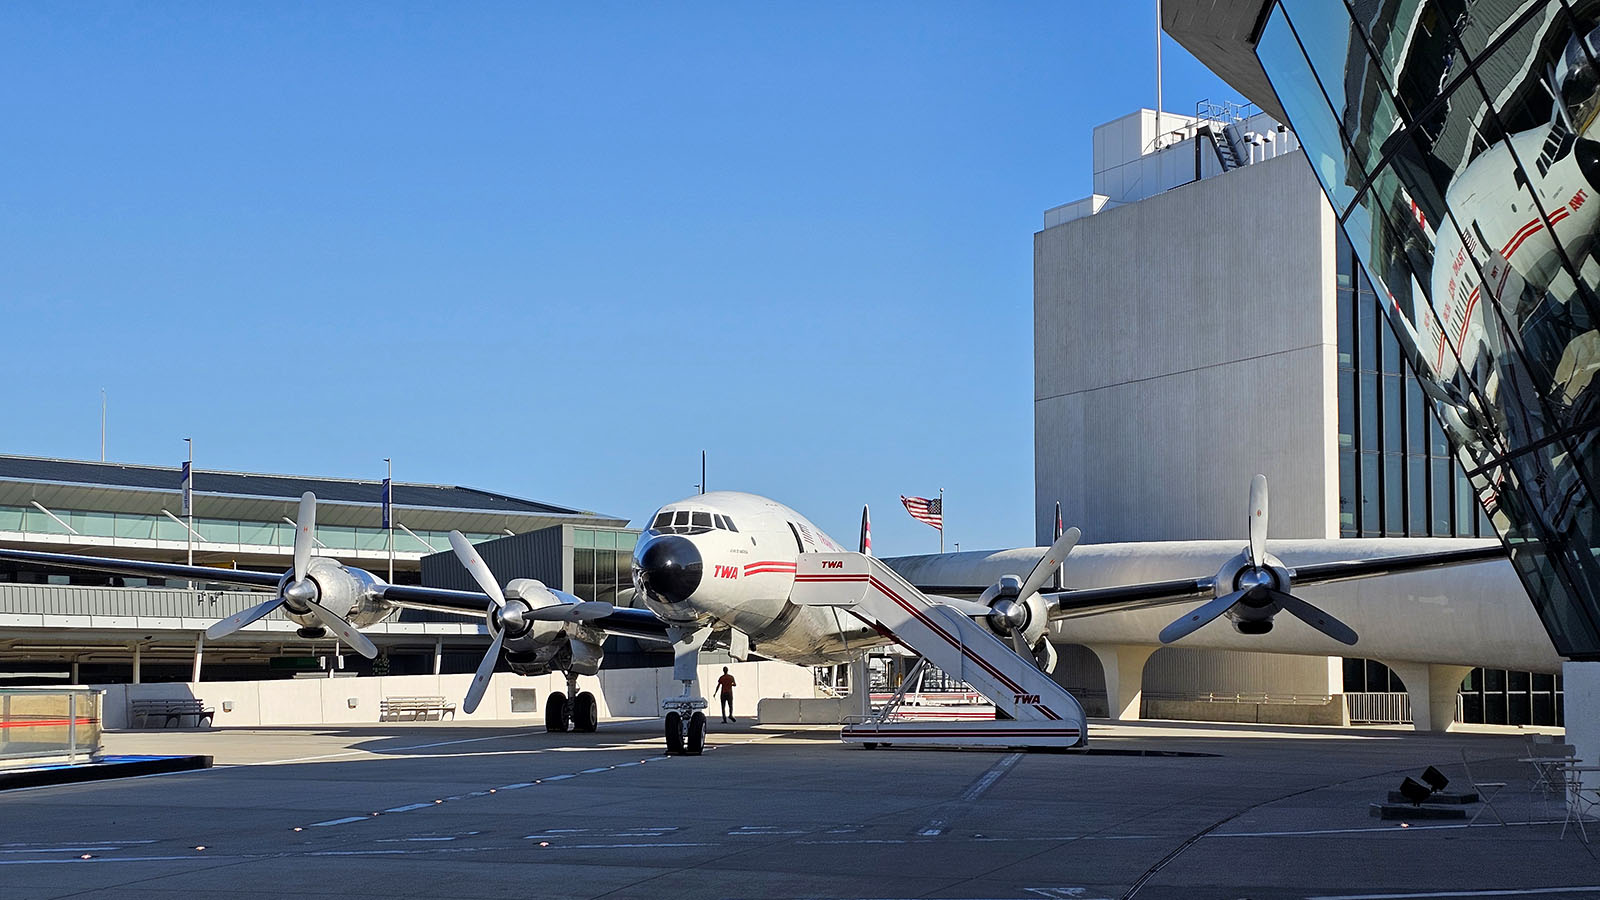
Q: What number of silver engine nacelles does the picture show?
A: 4